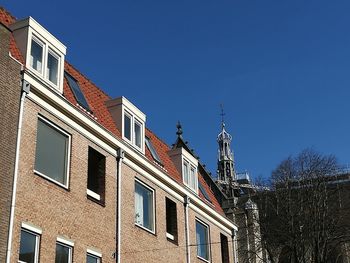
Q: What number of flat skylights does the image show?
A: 3